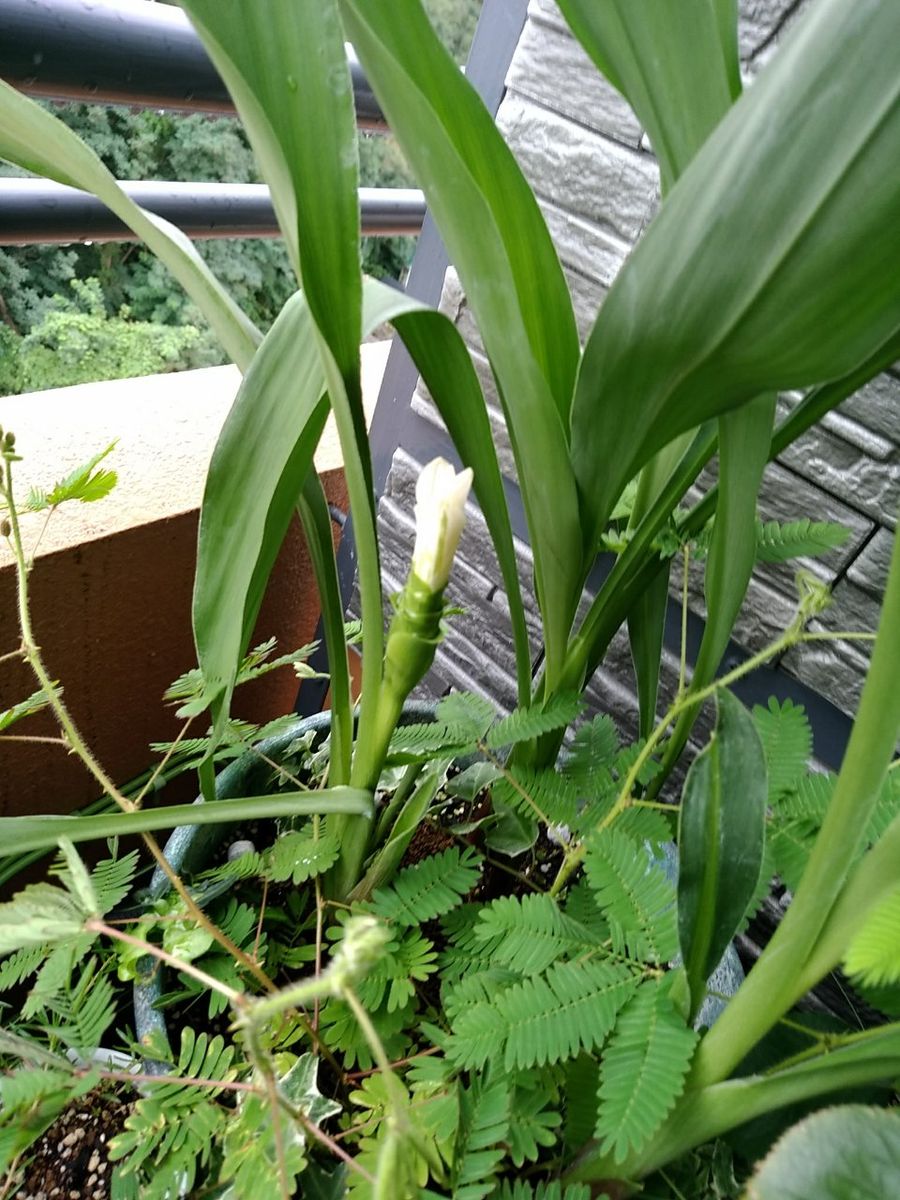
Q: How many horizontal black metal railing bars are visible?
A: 2